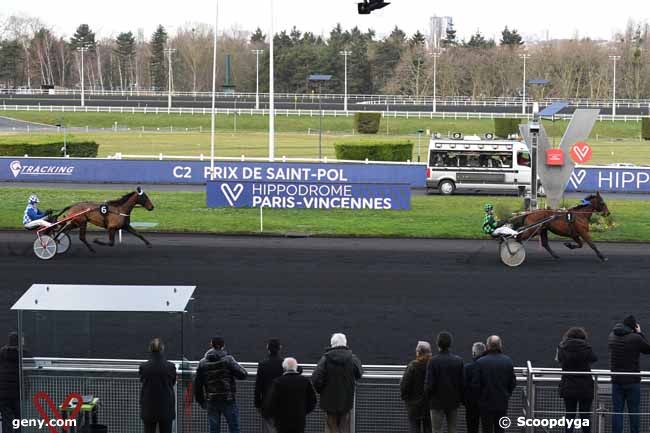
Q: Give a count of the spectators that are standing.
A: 12